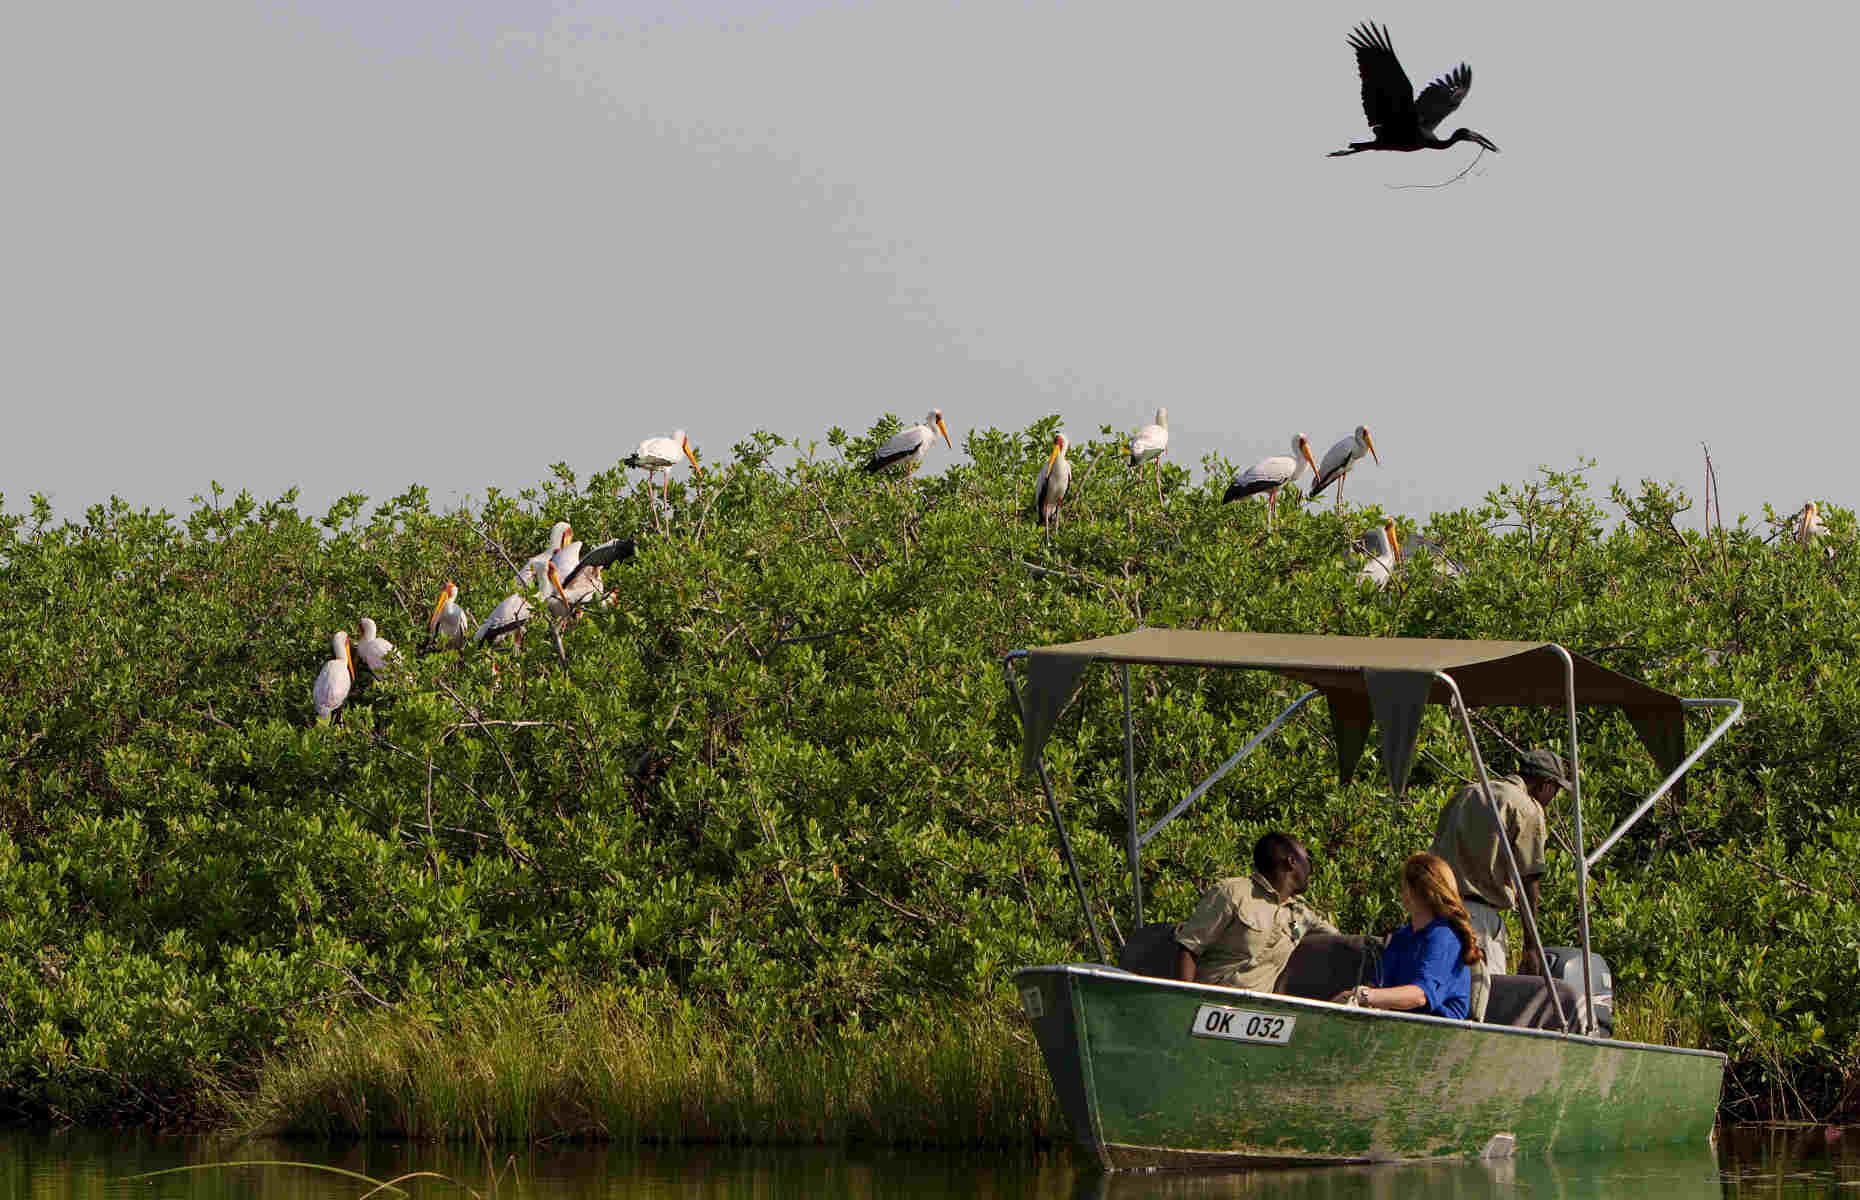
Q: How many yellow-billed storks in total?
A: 14